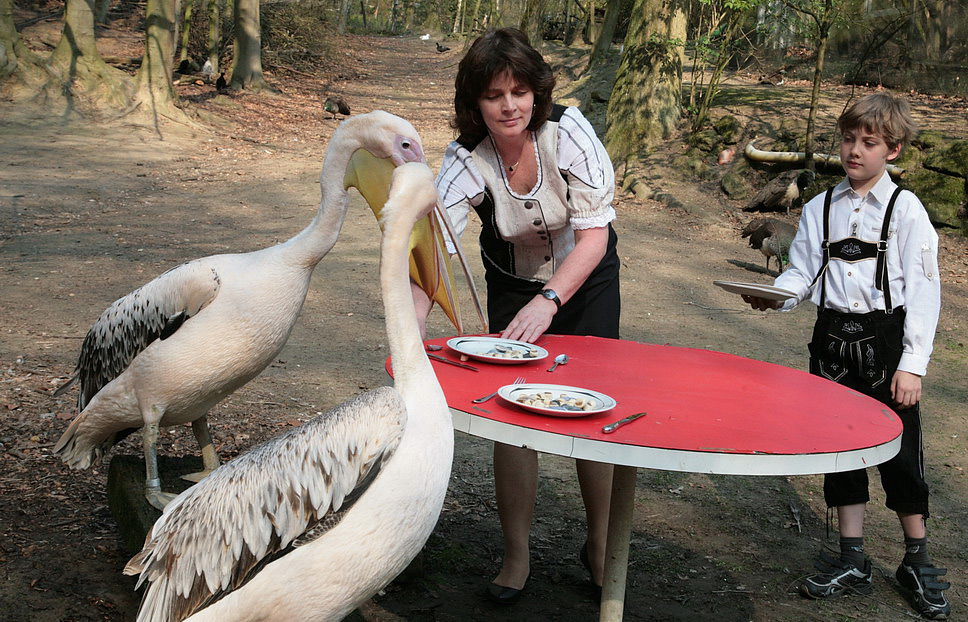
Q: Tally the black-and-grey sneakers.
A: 2